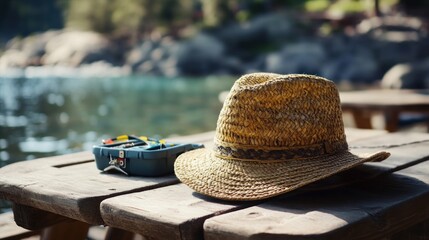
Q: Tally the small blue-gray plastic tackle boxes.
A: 1